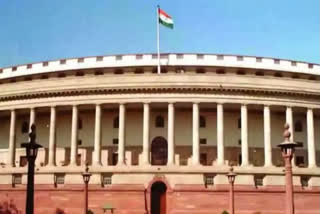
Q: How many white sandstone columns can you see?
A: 14